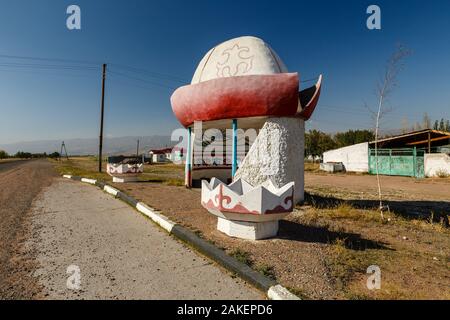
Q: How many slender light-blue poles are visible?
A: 2